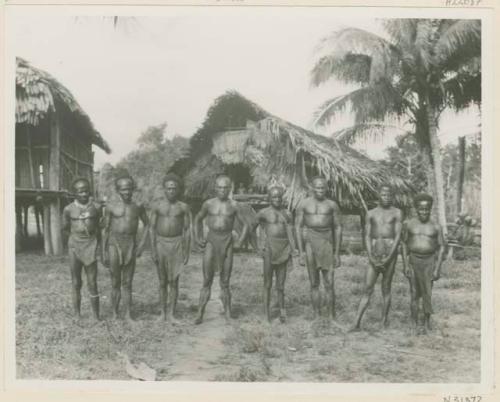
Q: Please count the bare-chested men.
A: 8